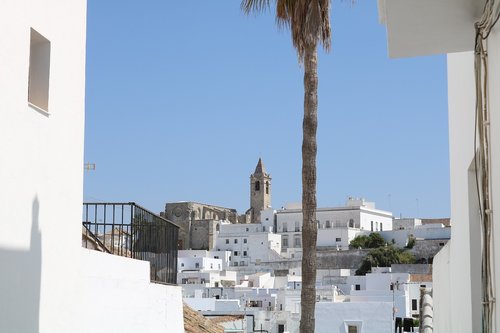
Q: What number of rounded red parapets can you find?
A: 0